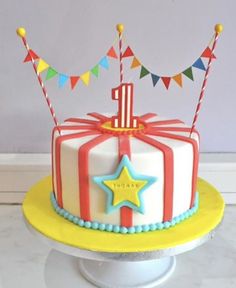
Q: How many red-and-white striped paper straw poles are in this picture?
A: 3